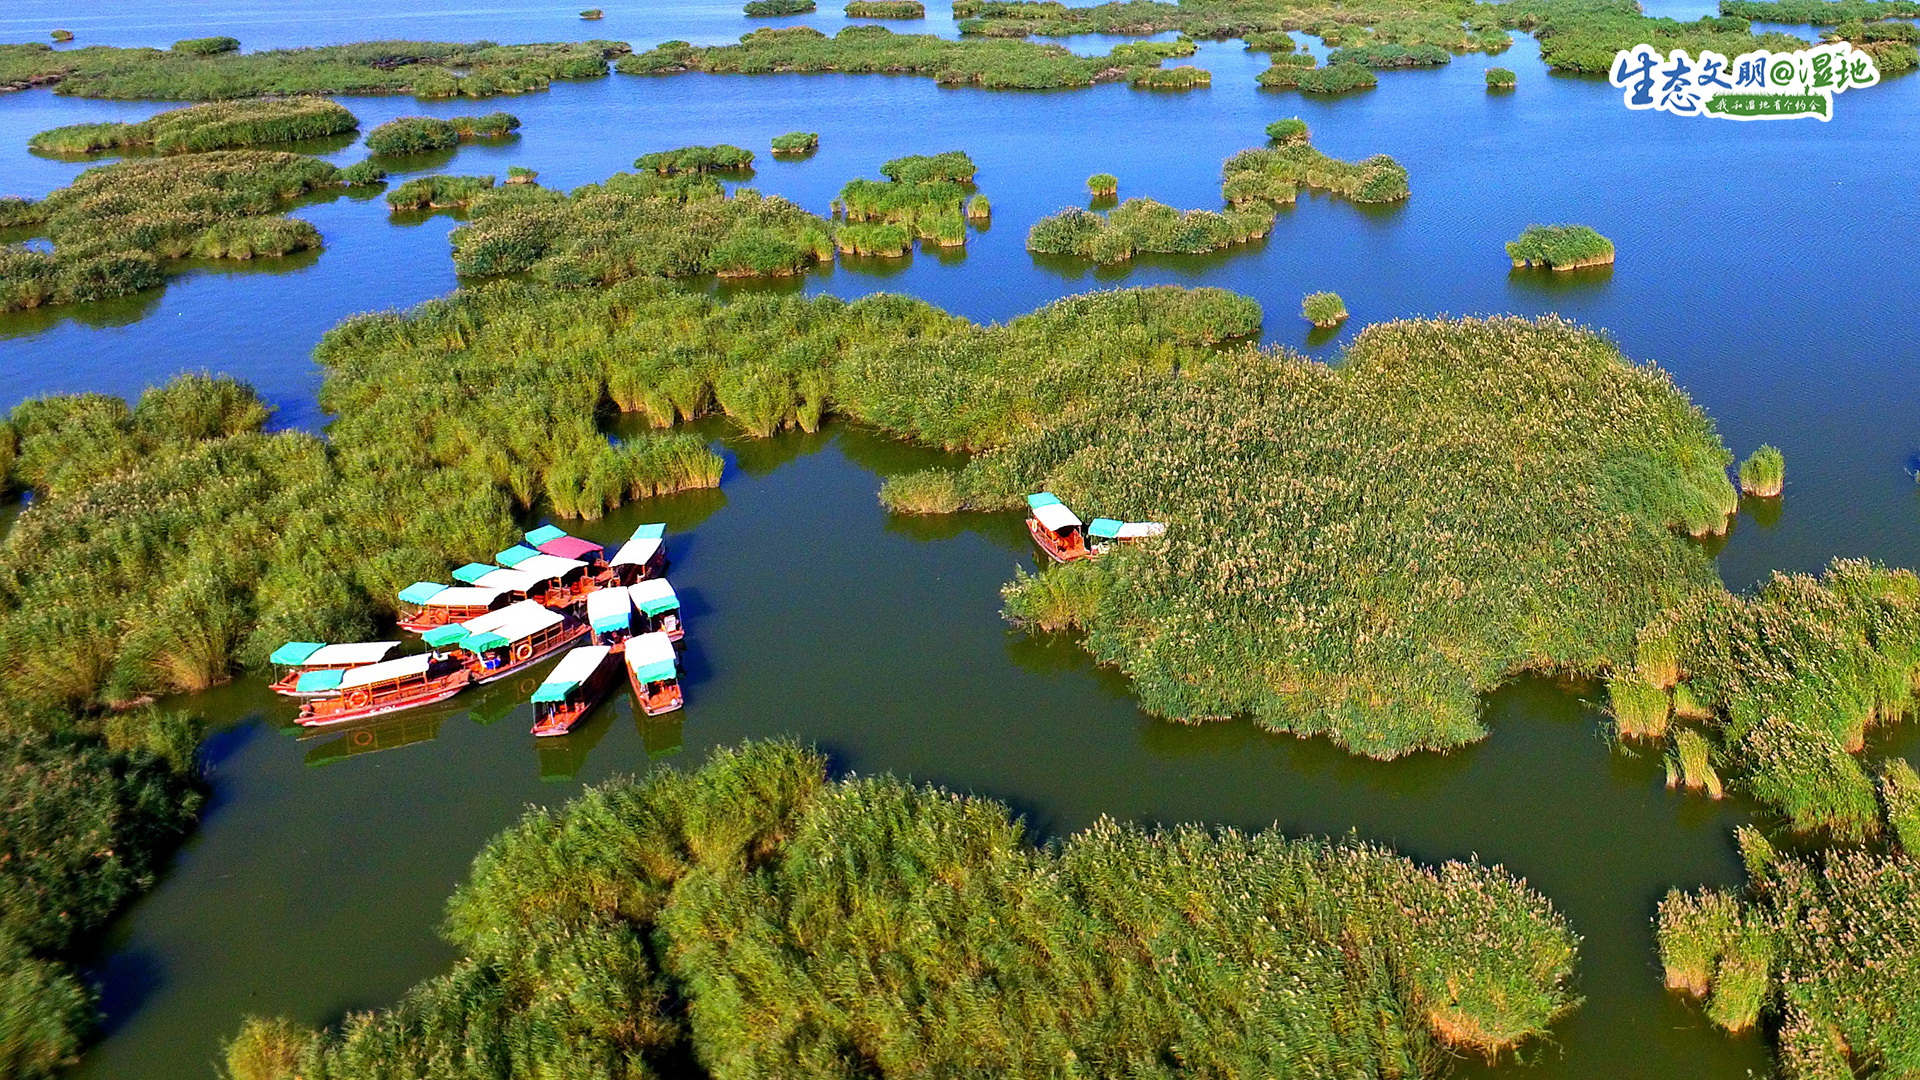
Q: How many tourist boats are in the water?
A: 15